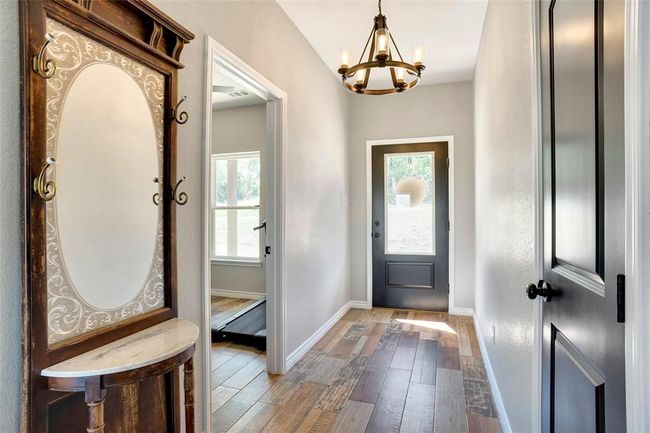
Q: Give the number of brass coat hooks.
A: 4